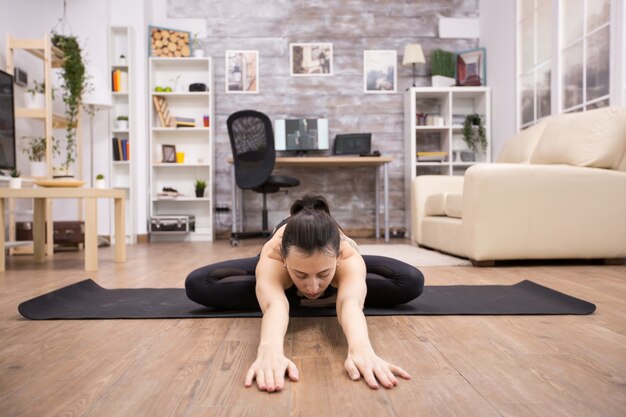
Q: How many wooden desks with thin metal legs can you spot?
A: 1